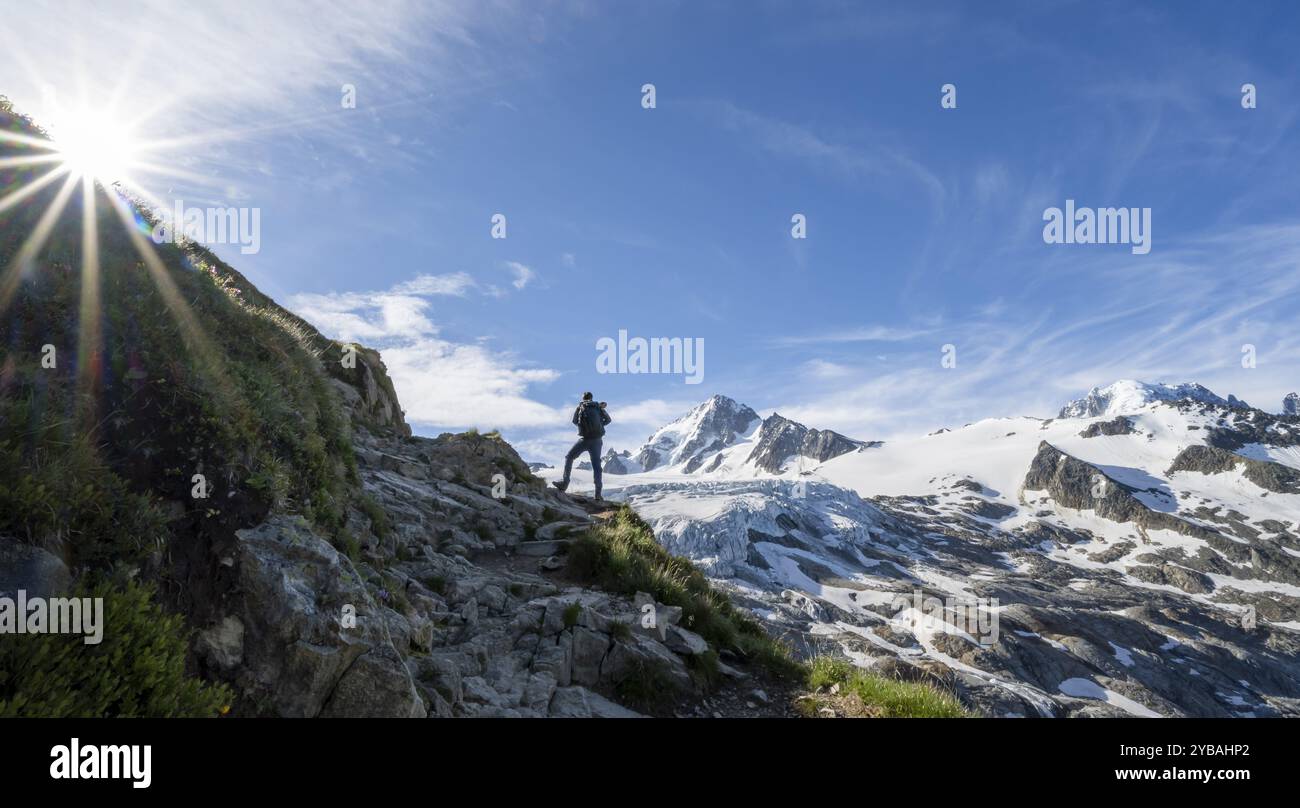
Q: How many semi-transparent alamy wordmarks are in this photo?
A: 5